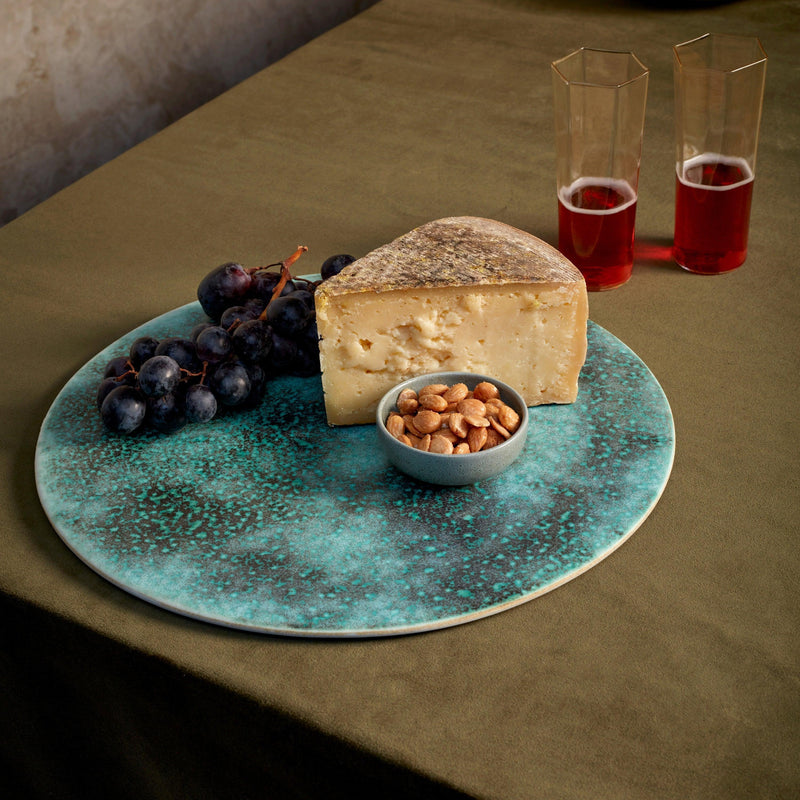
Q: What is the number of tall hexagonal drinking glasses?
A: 2